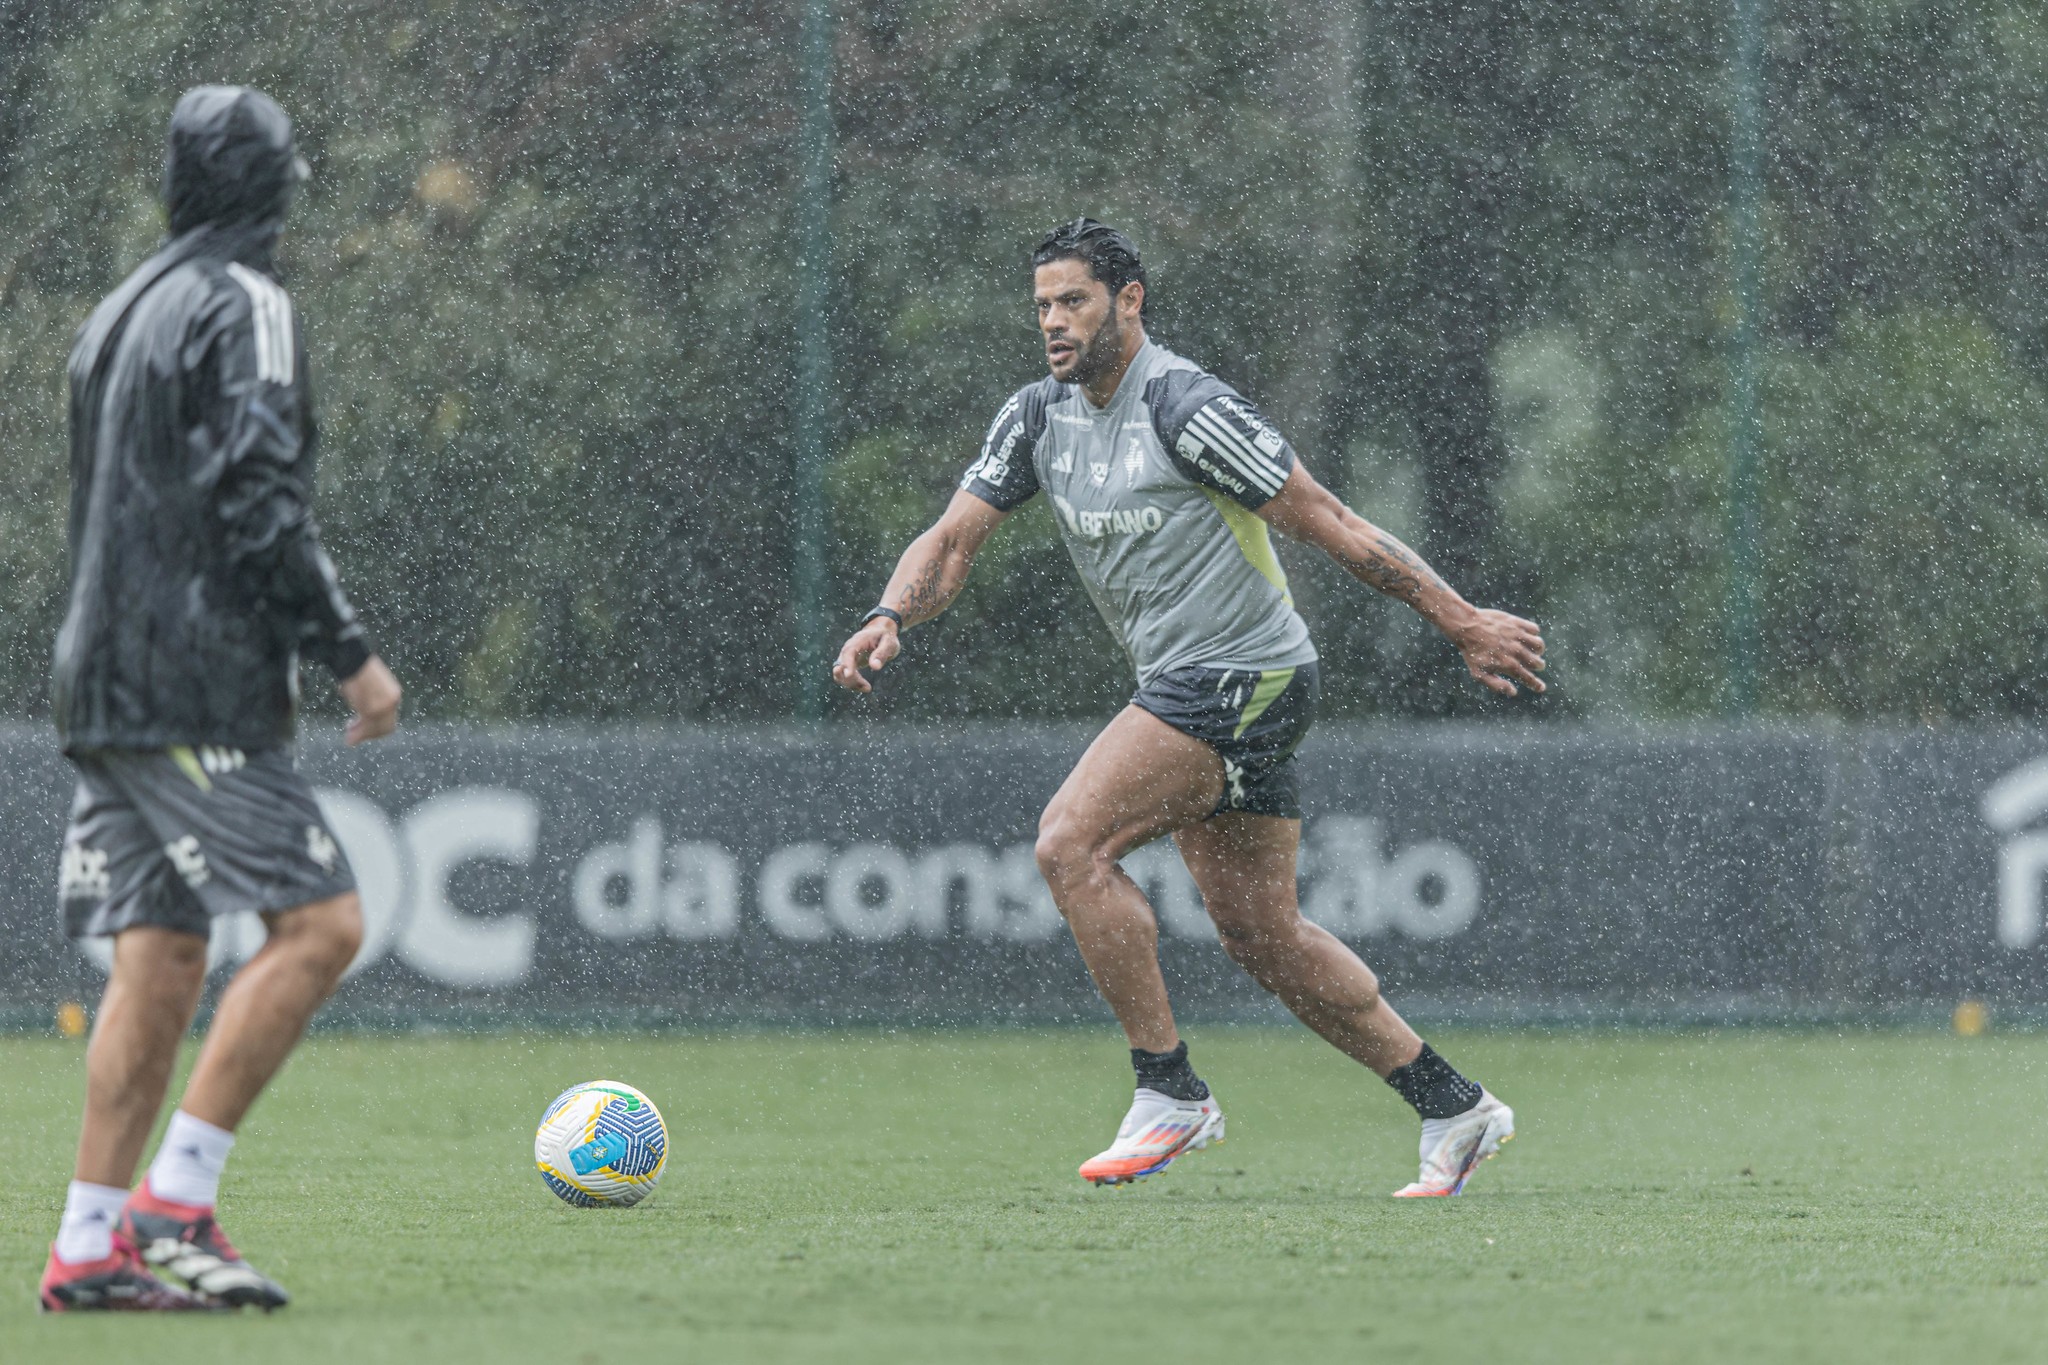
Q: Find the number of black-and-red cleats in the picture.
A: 2